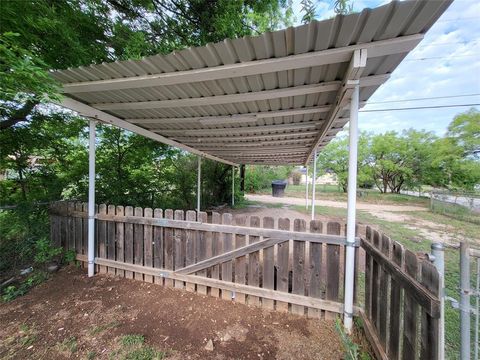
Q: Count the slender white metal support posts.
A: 6